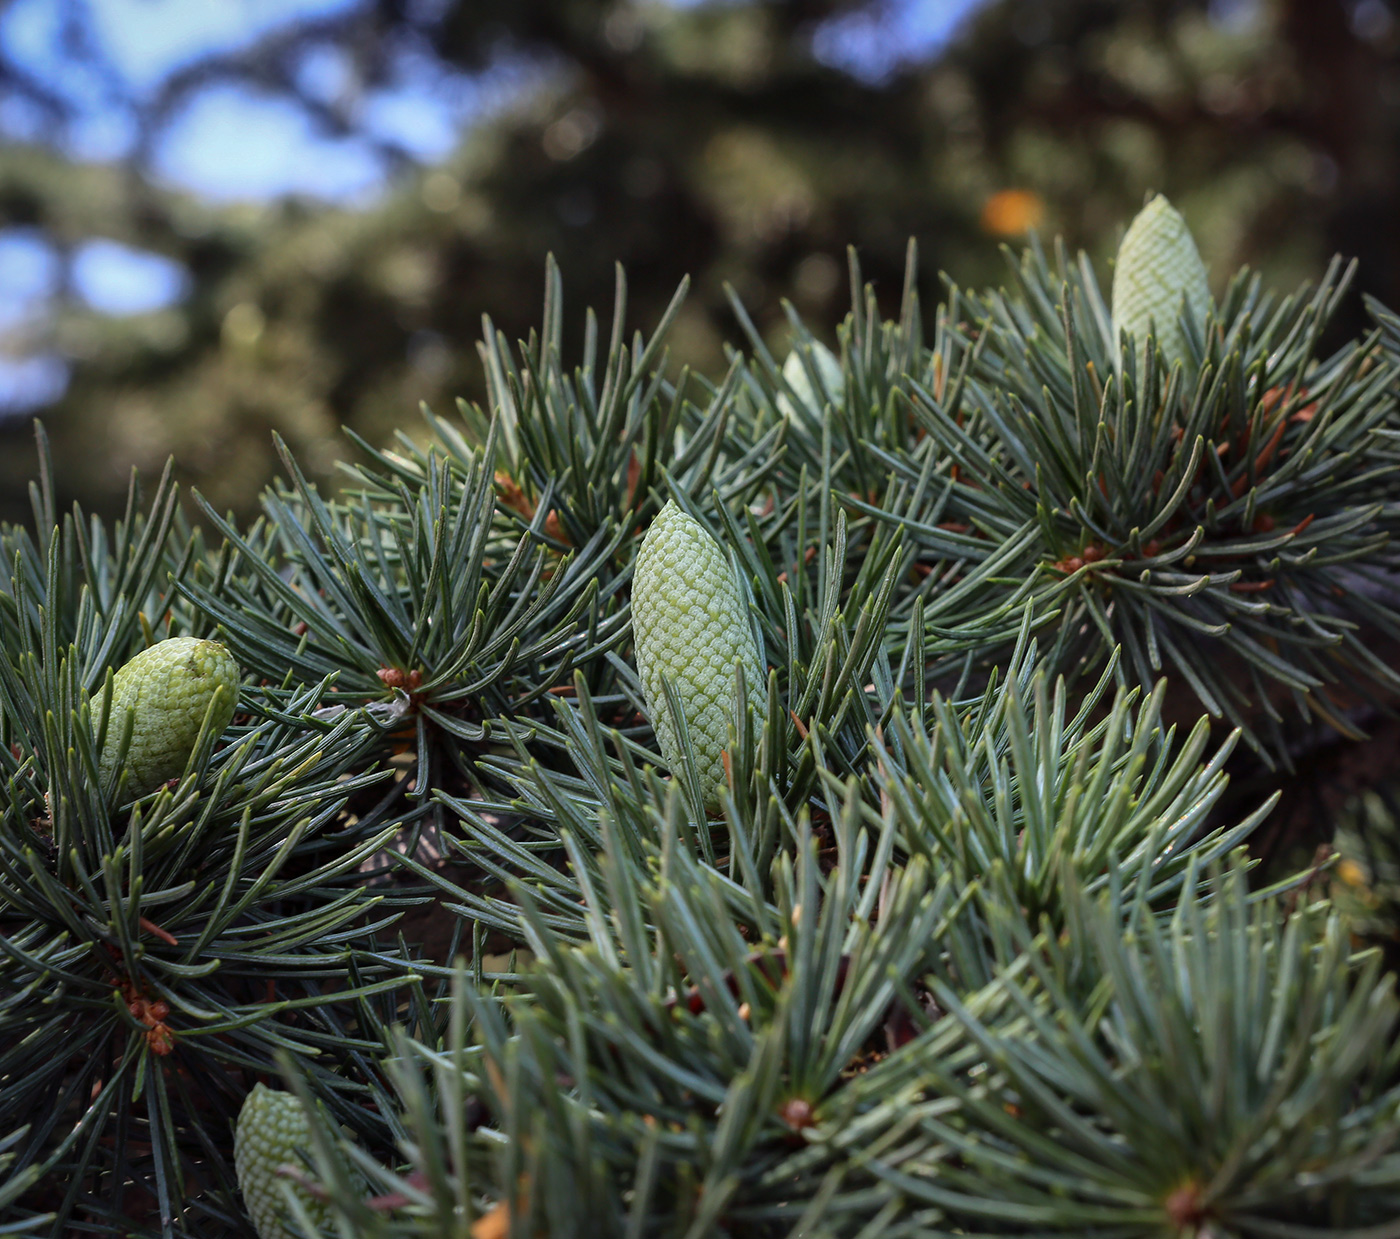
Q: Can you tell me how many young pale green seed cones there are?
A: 5